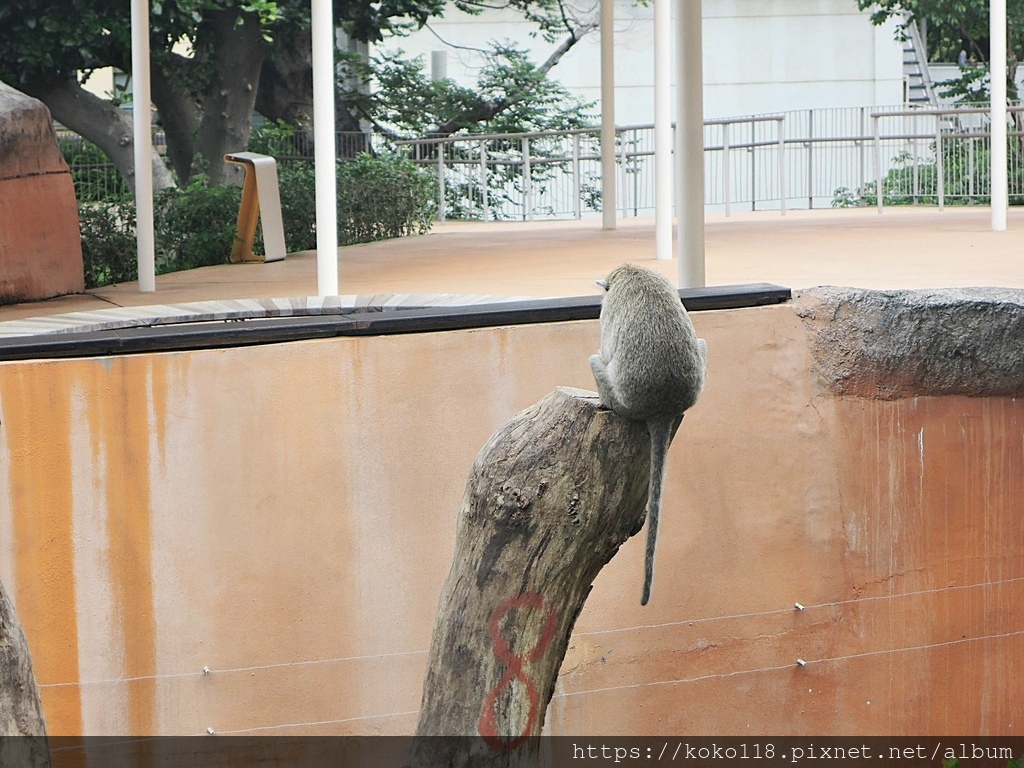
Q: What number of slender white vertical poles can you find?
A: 6